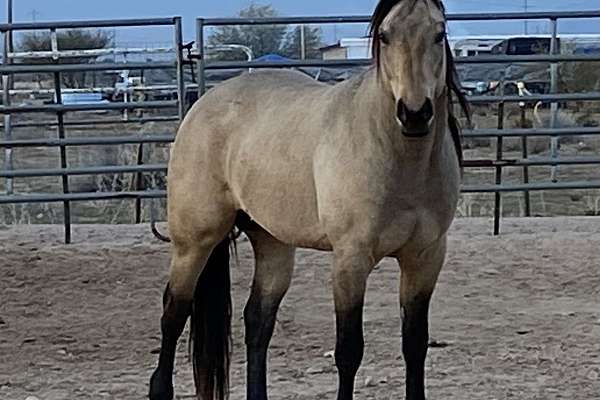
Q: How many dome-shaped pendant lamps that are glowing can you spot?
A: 0